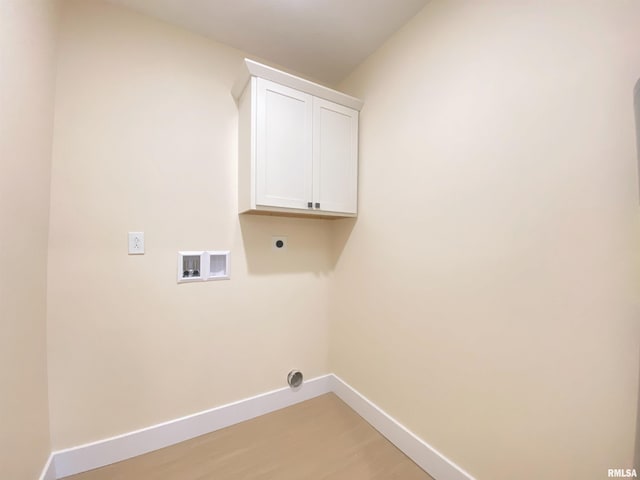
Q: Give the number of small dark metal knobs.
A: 2